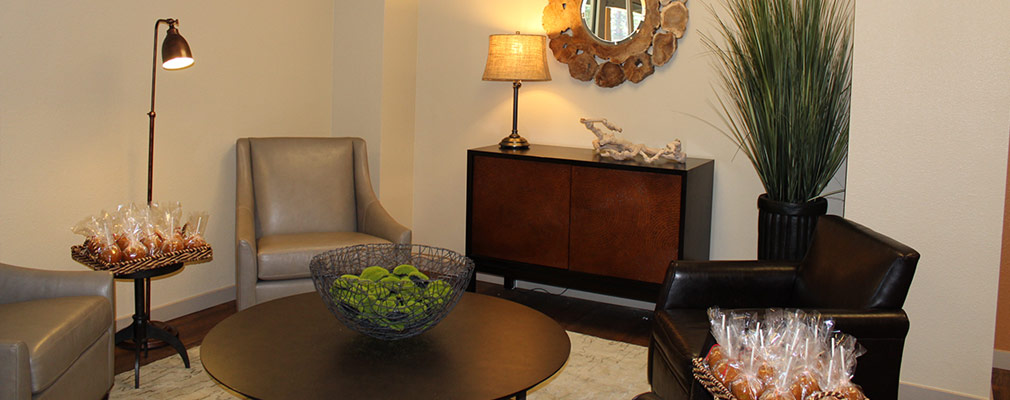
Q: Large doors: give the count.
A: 2